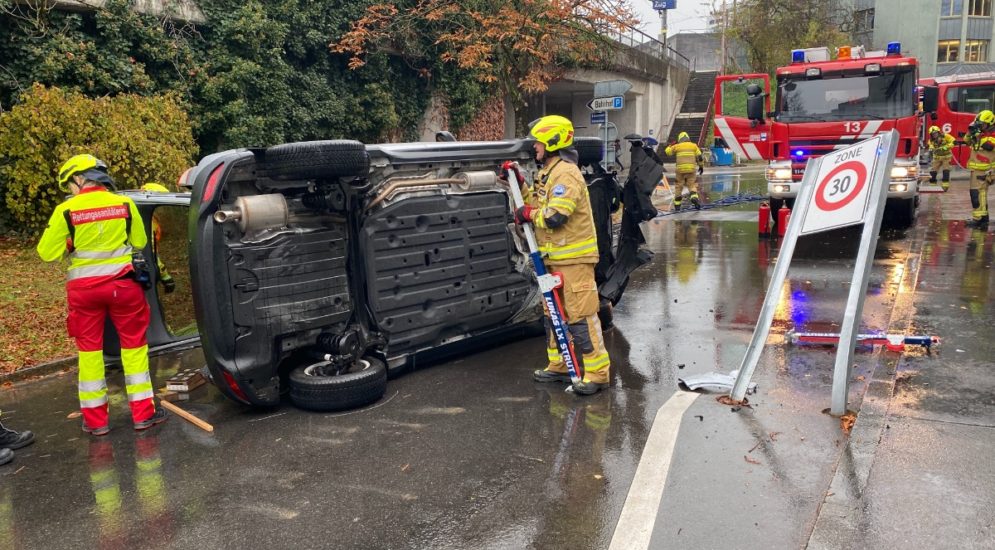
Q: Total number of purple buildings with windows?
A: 0